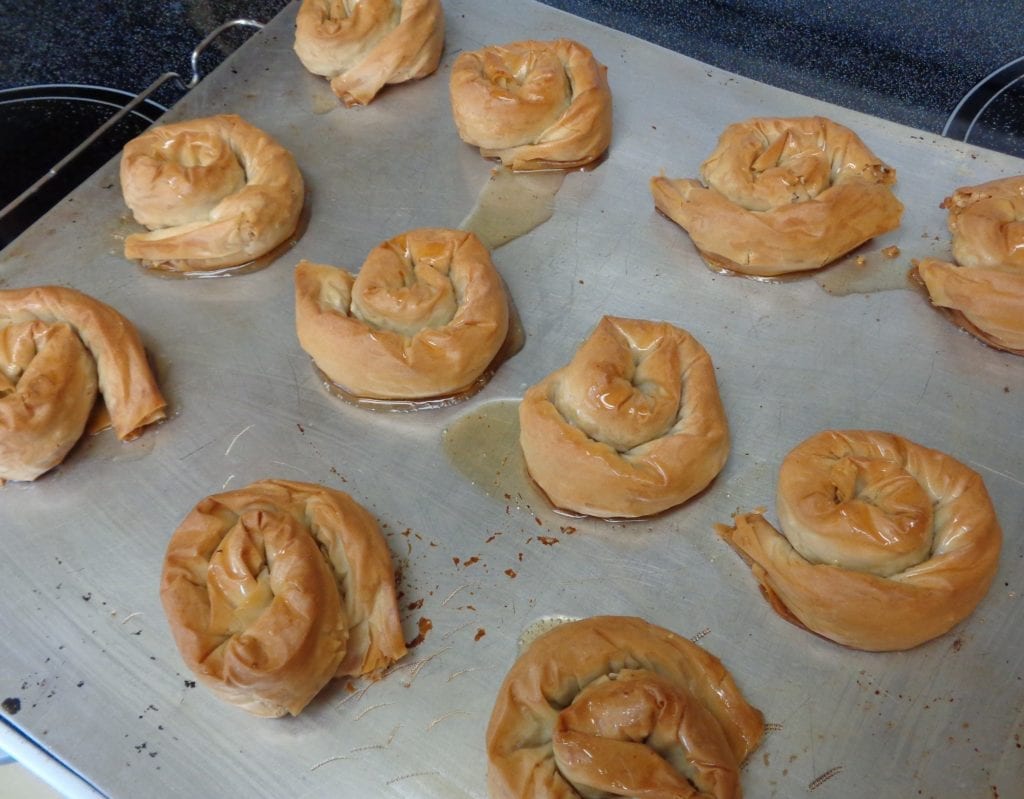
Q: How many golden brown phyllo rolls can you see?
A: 11